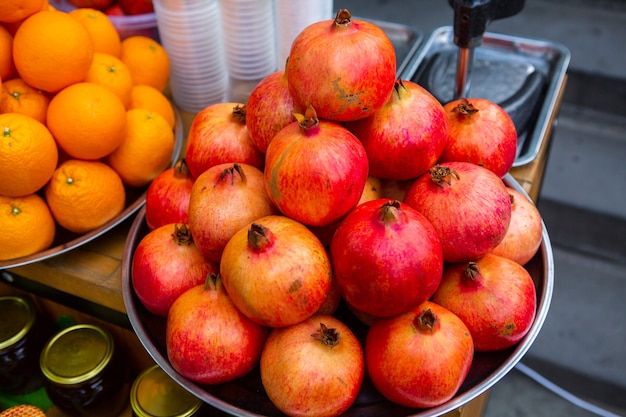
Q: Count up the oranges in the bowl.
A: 13